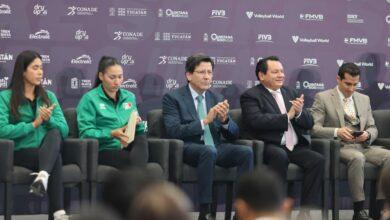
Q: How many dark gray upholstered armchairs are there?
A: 5